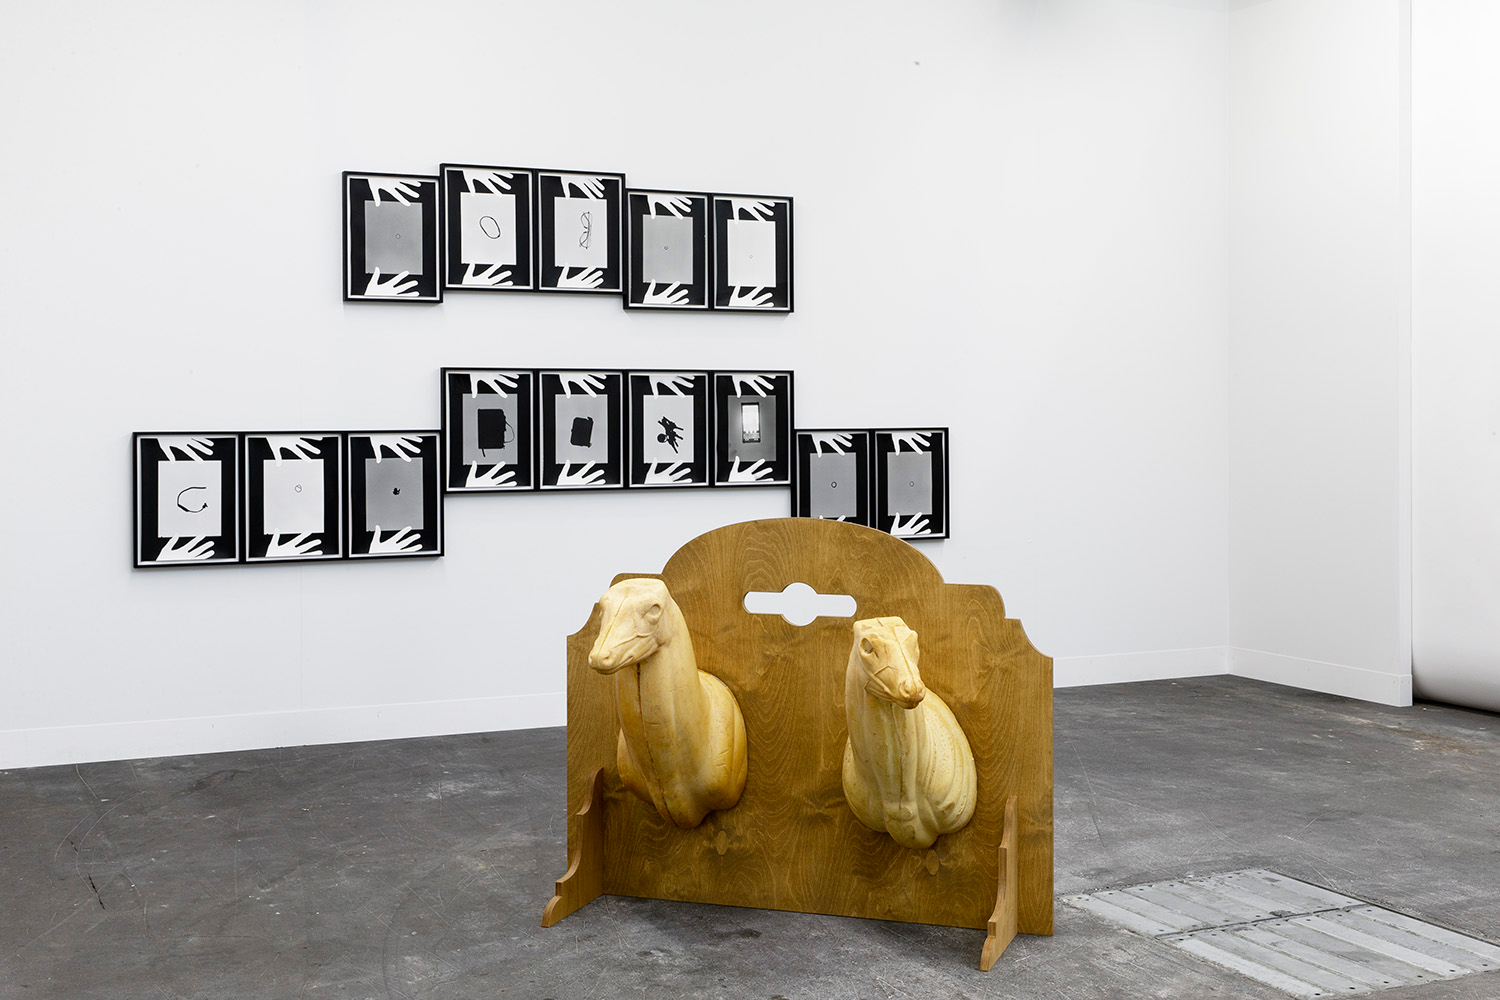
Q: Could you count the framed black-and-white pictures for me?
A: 14